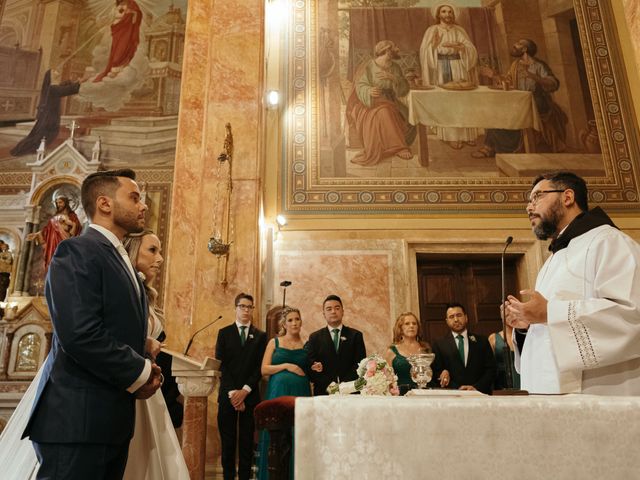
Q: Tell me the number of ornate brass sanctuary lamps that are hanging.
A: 1